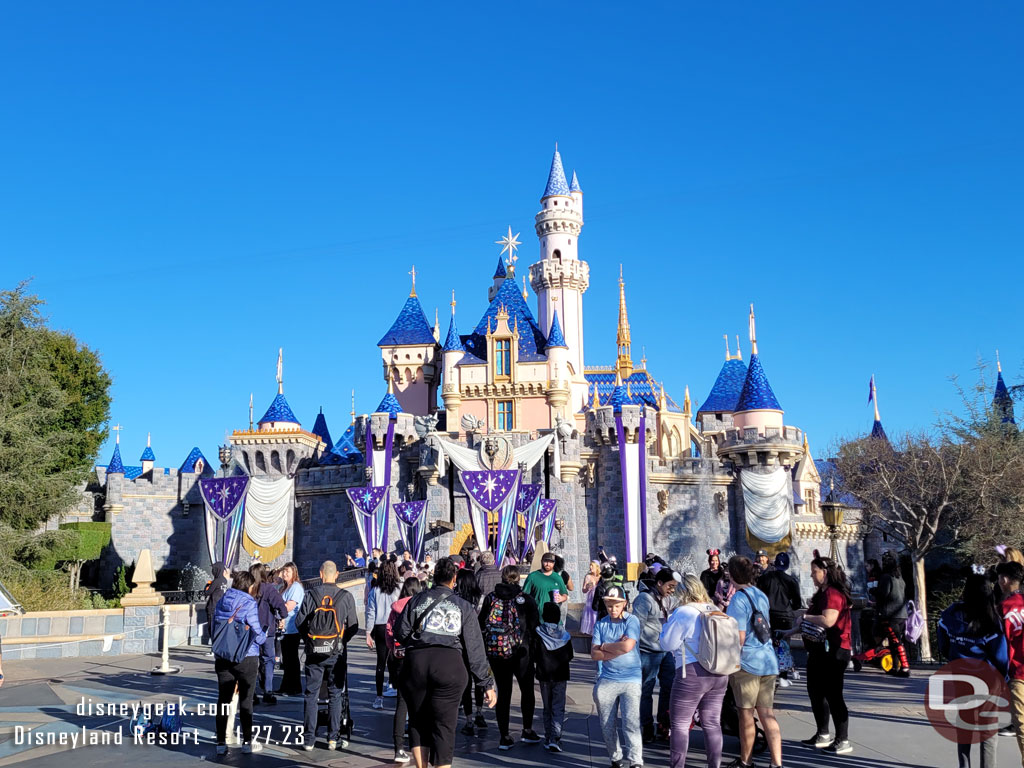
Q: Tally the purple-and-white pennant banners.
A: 6